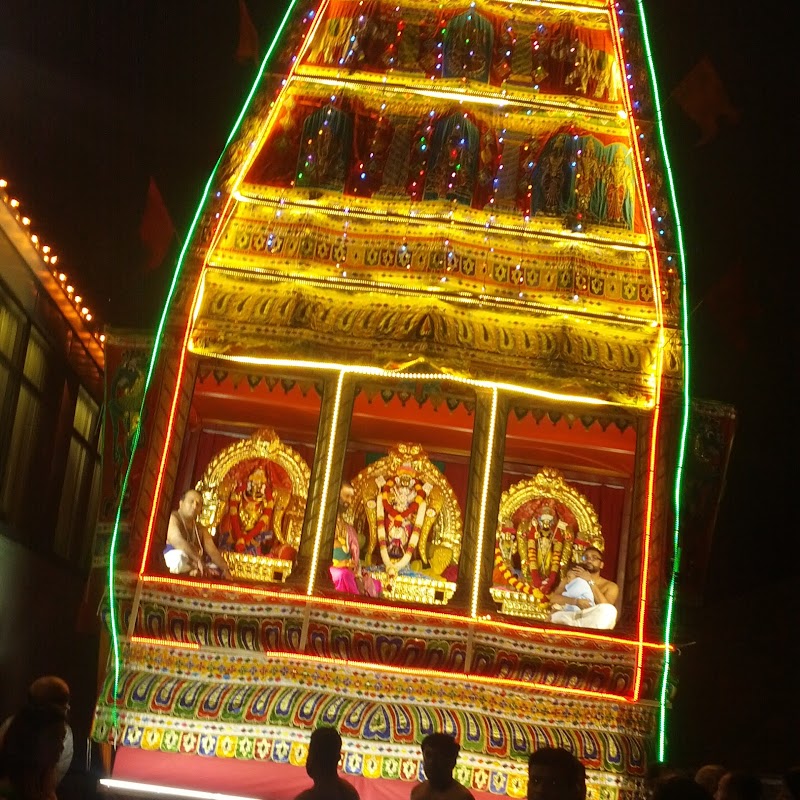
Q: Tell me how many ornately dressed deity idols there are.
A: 3